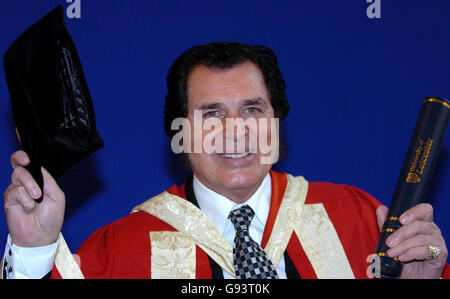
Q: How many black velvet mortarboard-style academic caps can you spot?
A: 1